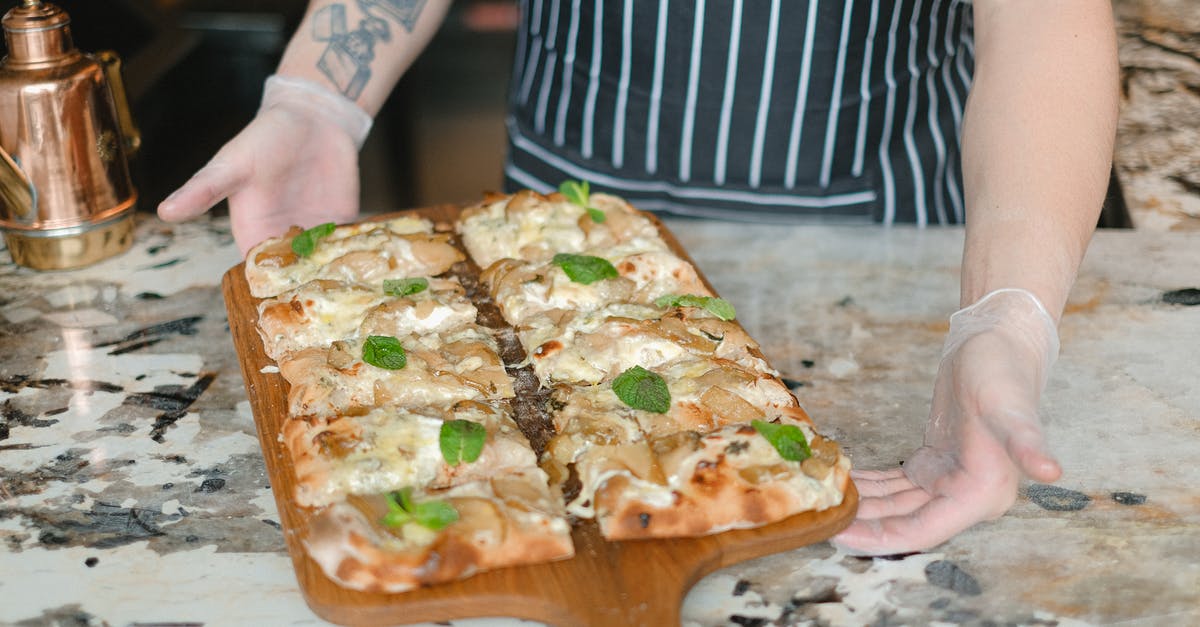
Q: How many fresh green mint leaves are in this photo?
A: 10